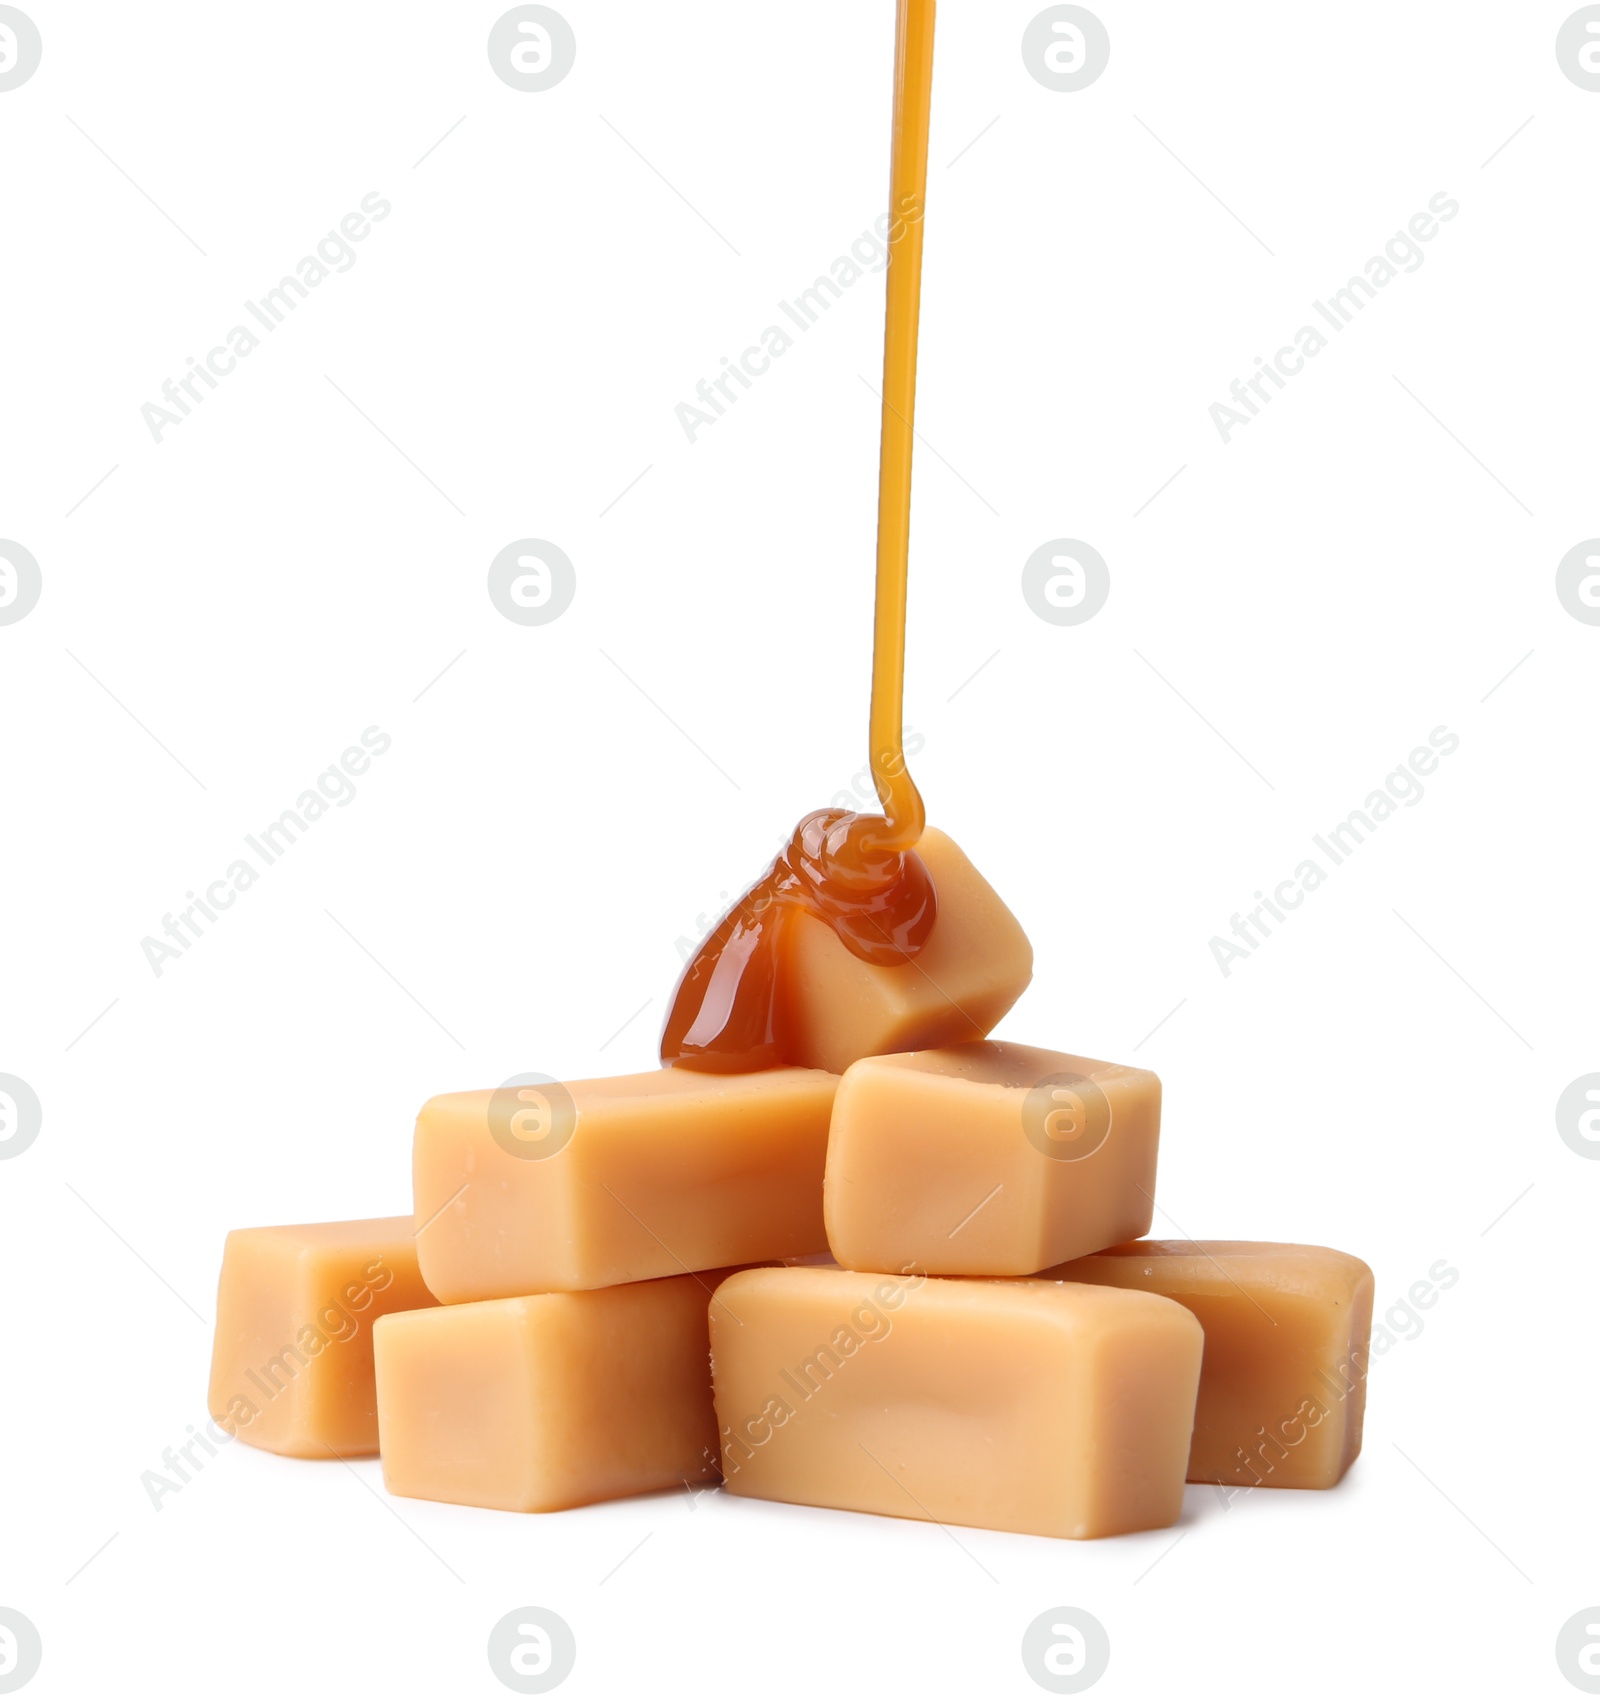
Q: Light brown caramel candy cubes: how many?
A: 7